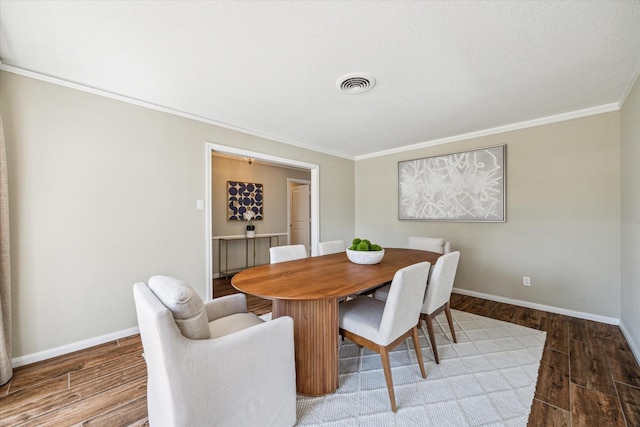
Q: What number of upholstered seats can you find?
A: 6